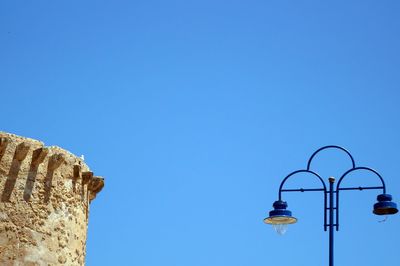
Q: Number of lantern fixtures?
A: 2